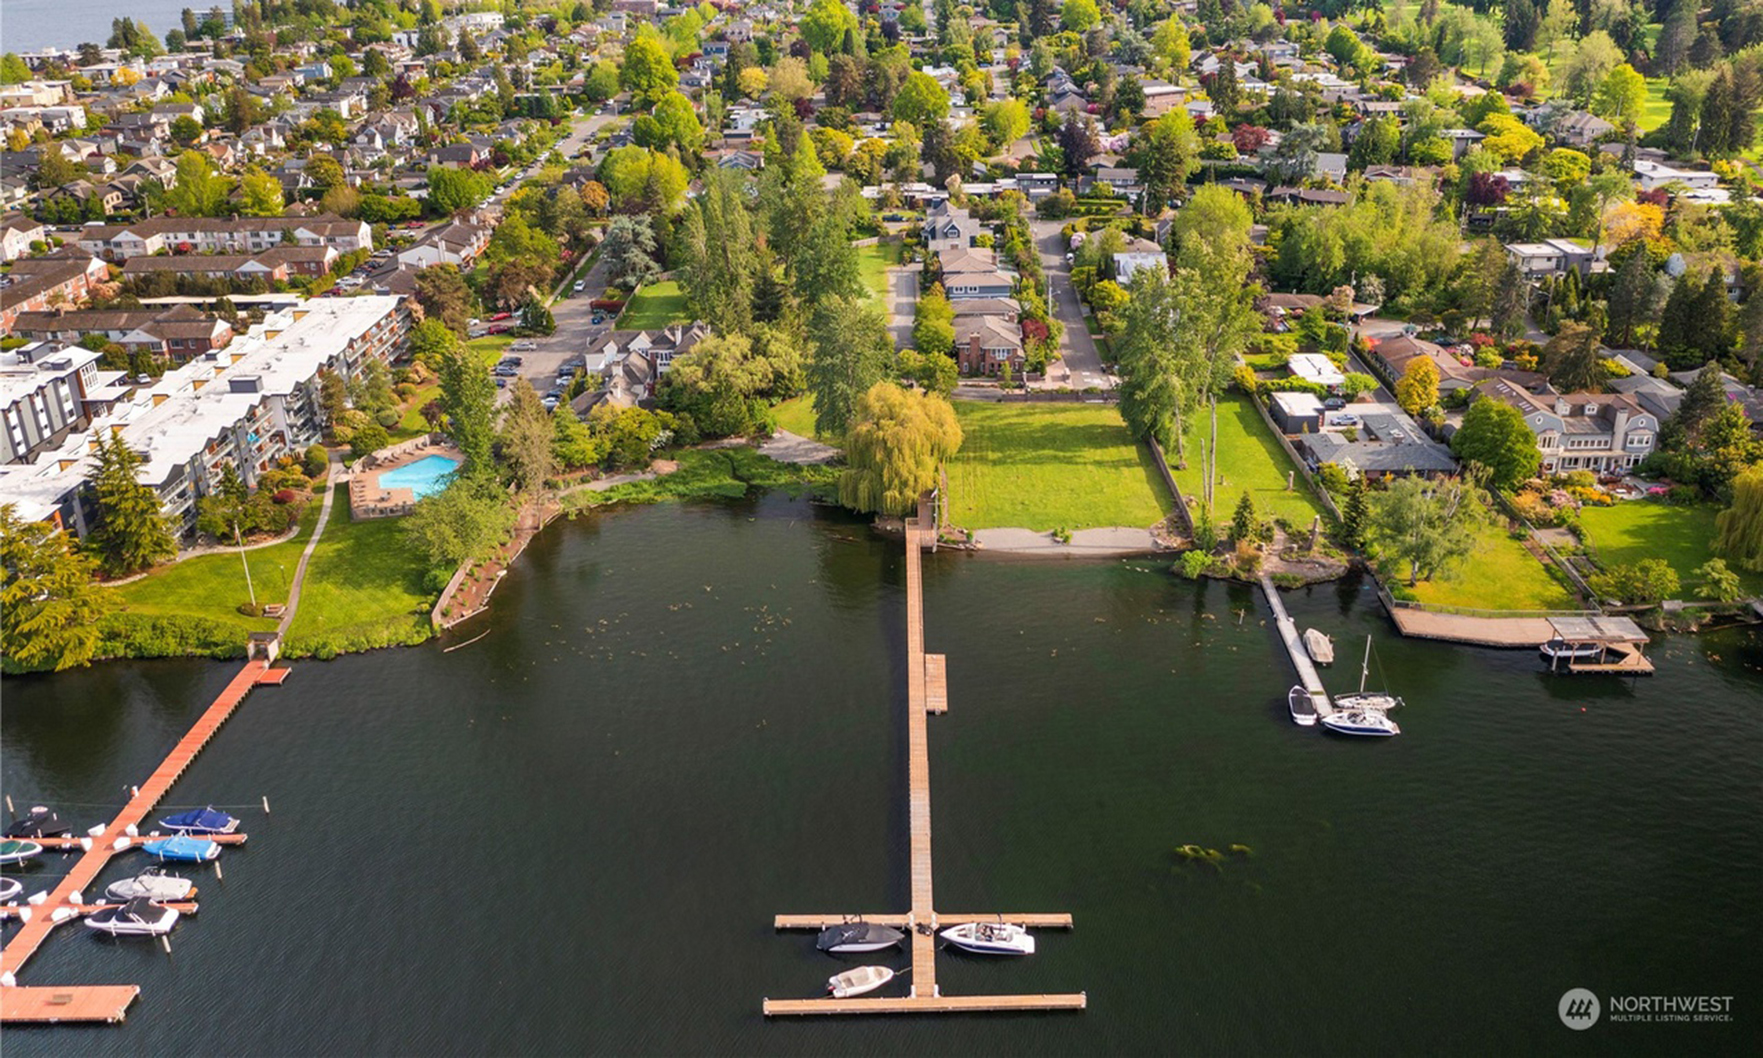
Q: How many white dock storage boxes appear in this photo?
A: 9